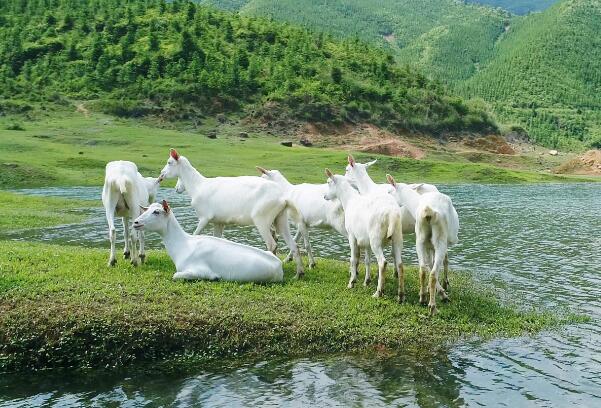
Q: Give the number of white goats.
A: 7